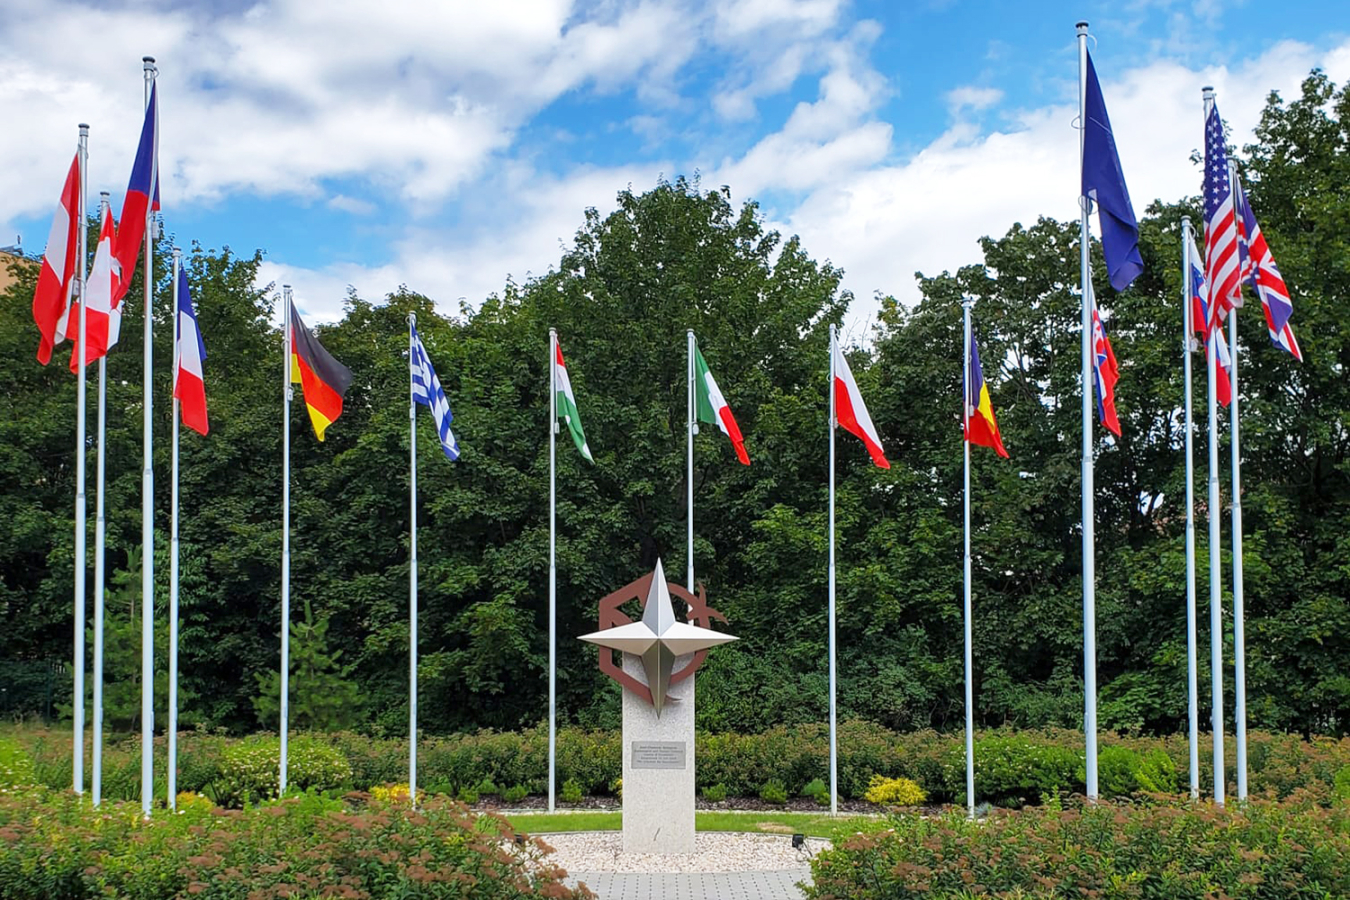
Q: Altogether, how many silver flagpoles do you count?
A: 14